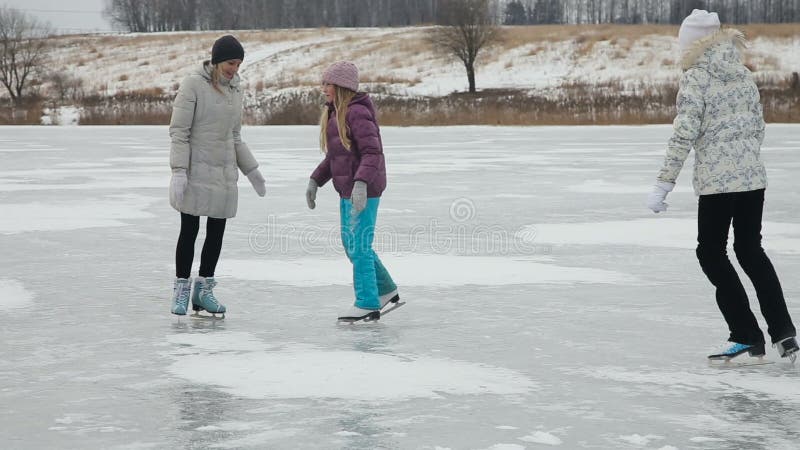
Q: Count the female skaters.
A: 3